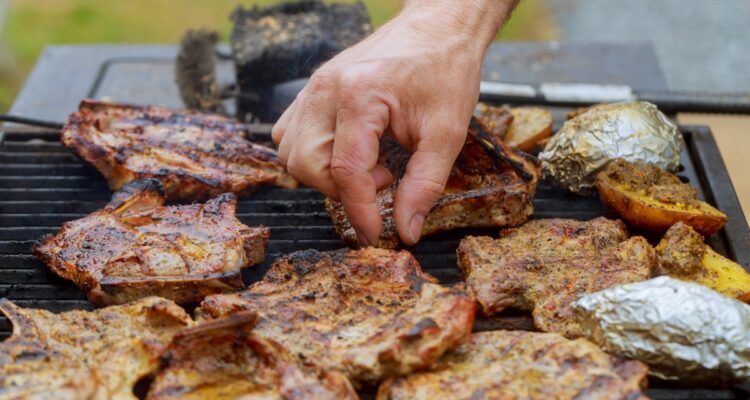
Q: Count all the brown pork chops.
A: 8